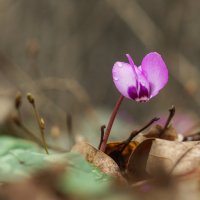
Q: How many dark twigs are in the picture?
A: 3